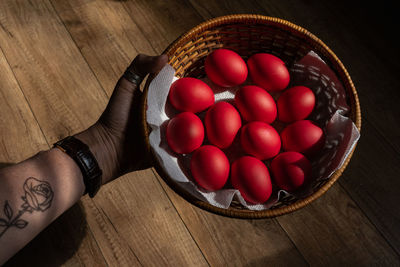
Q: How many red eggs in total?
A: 12